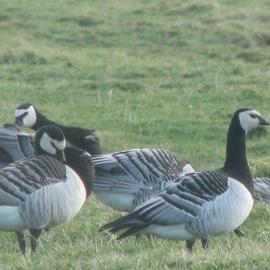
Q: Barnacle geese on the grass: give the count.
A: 5